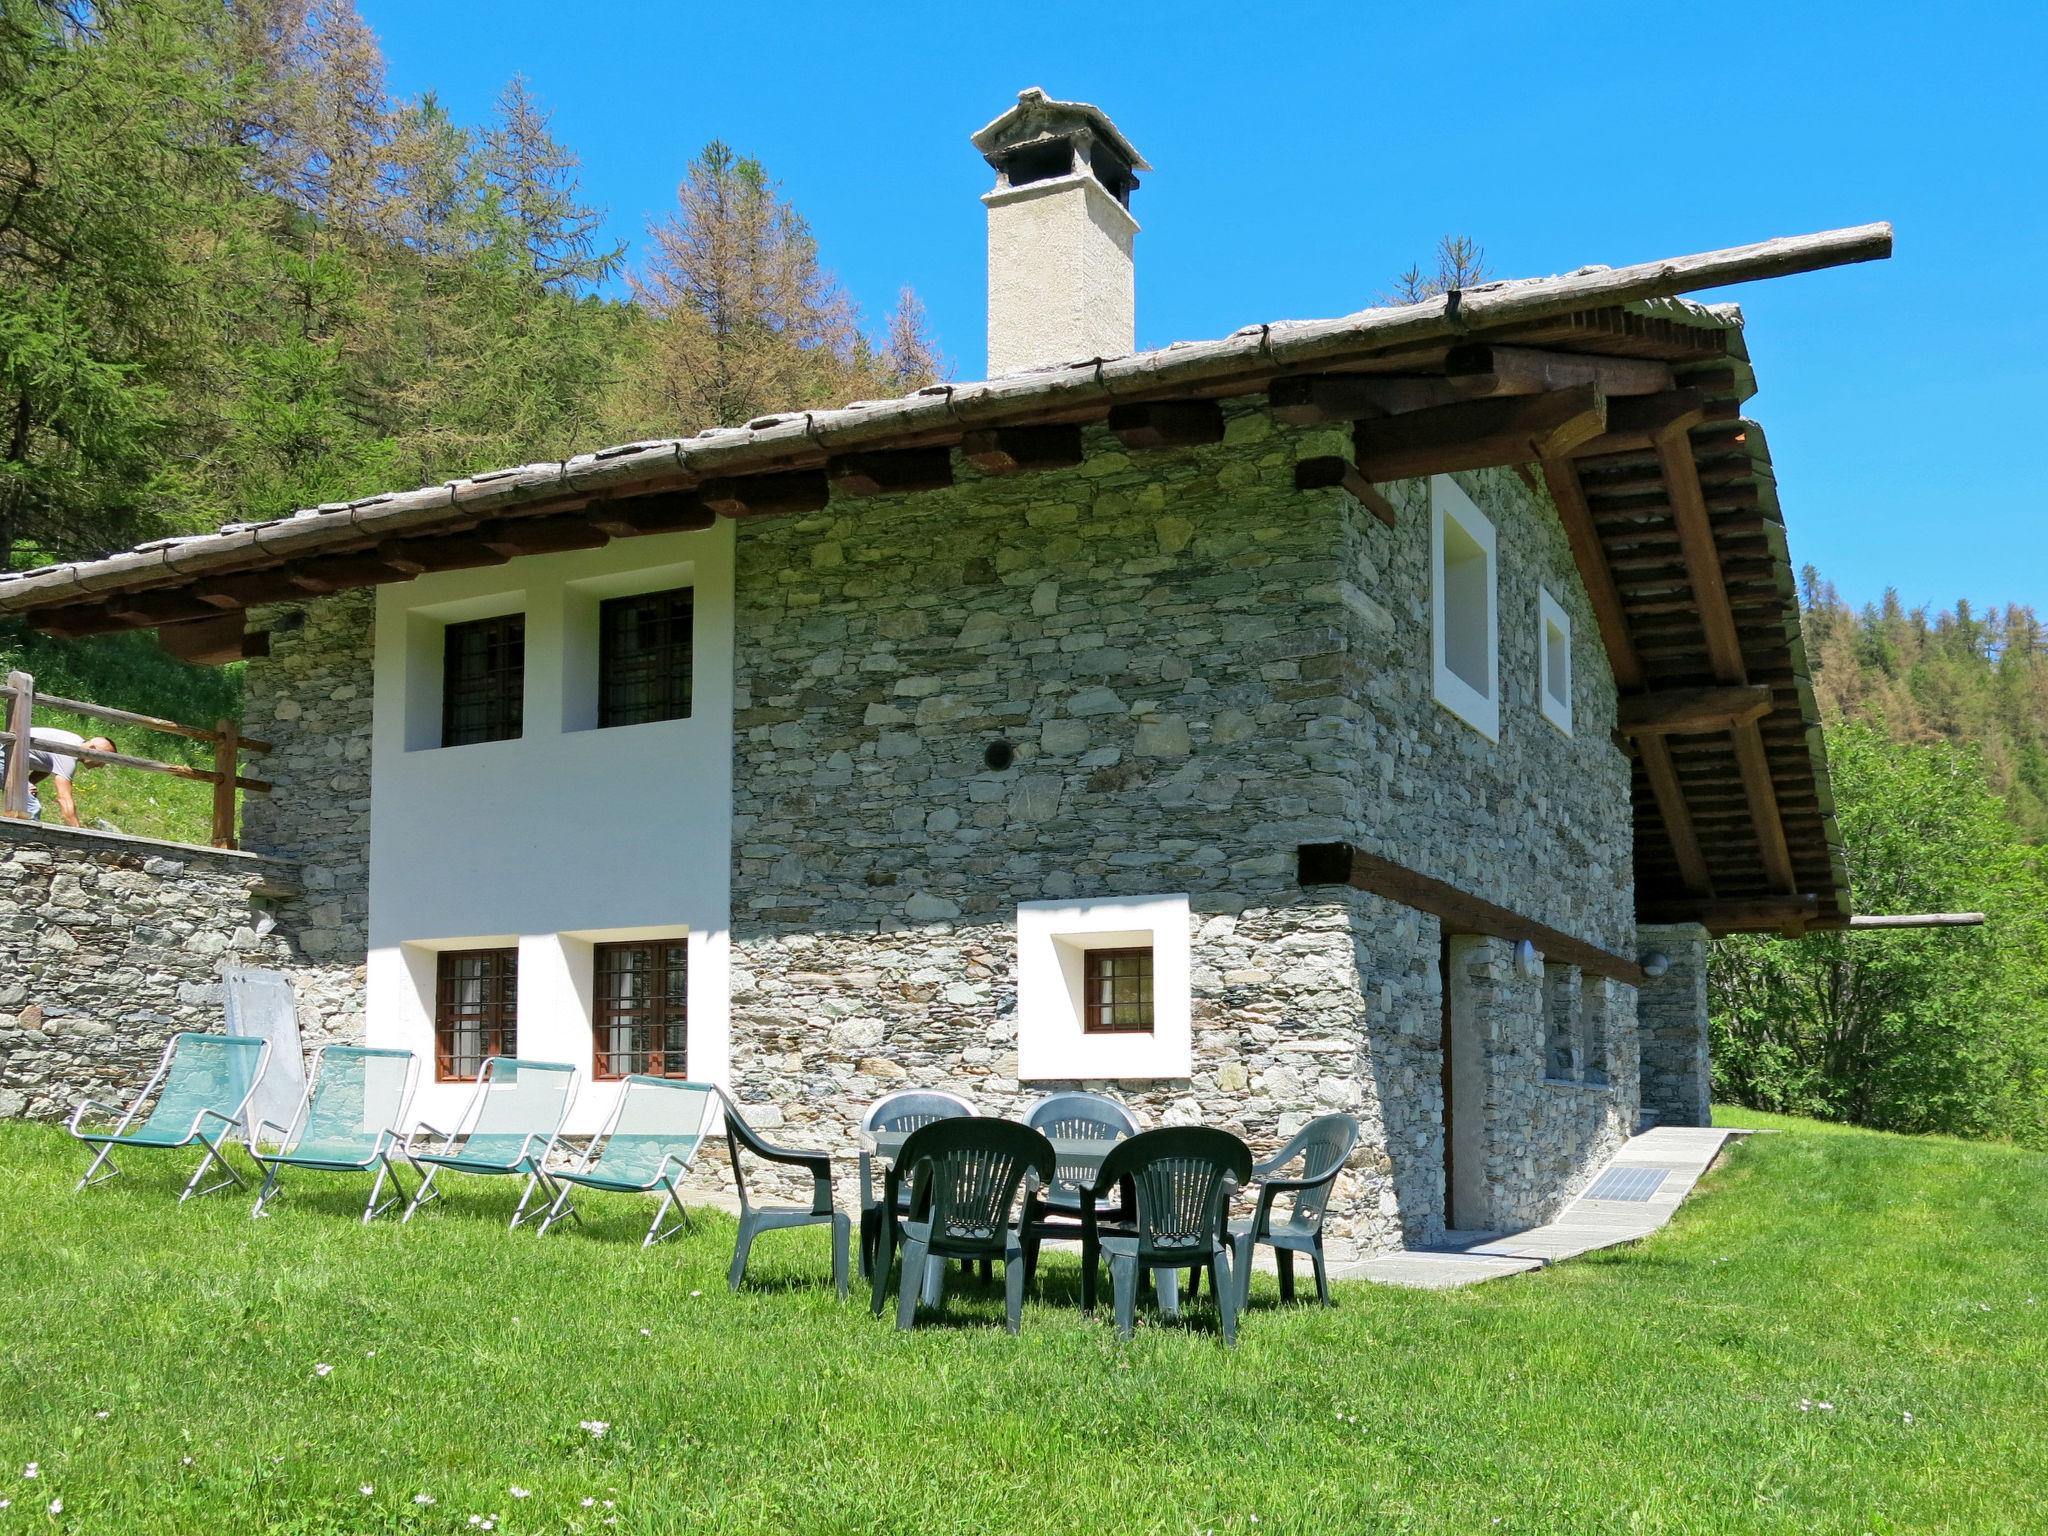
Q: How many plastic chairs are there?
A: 6